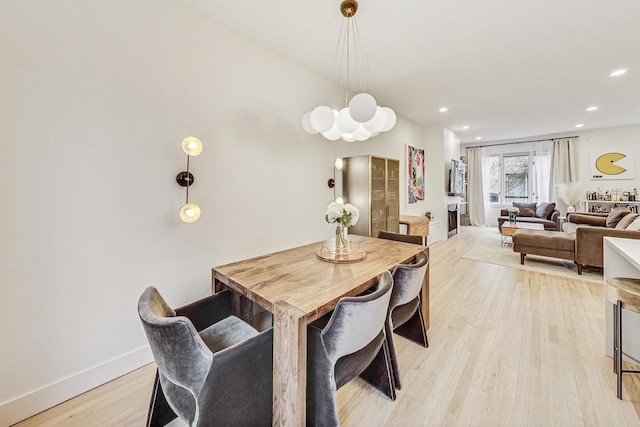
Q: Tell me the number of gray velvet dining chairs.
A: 4